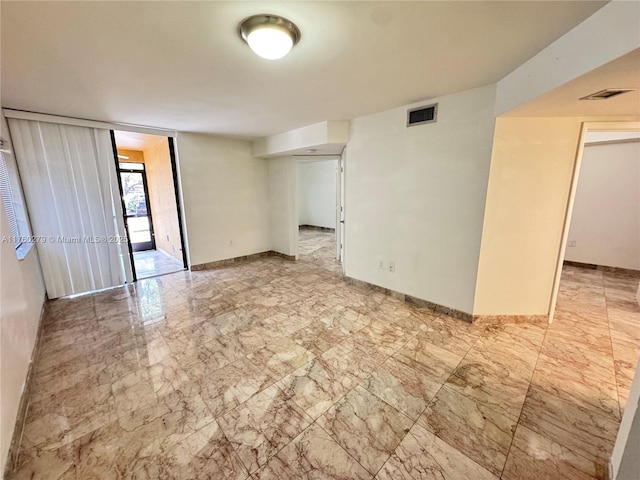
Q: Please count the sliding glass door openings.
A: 1